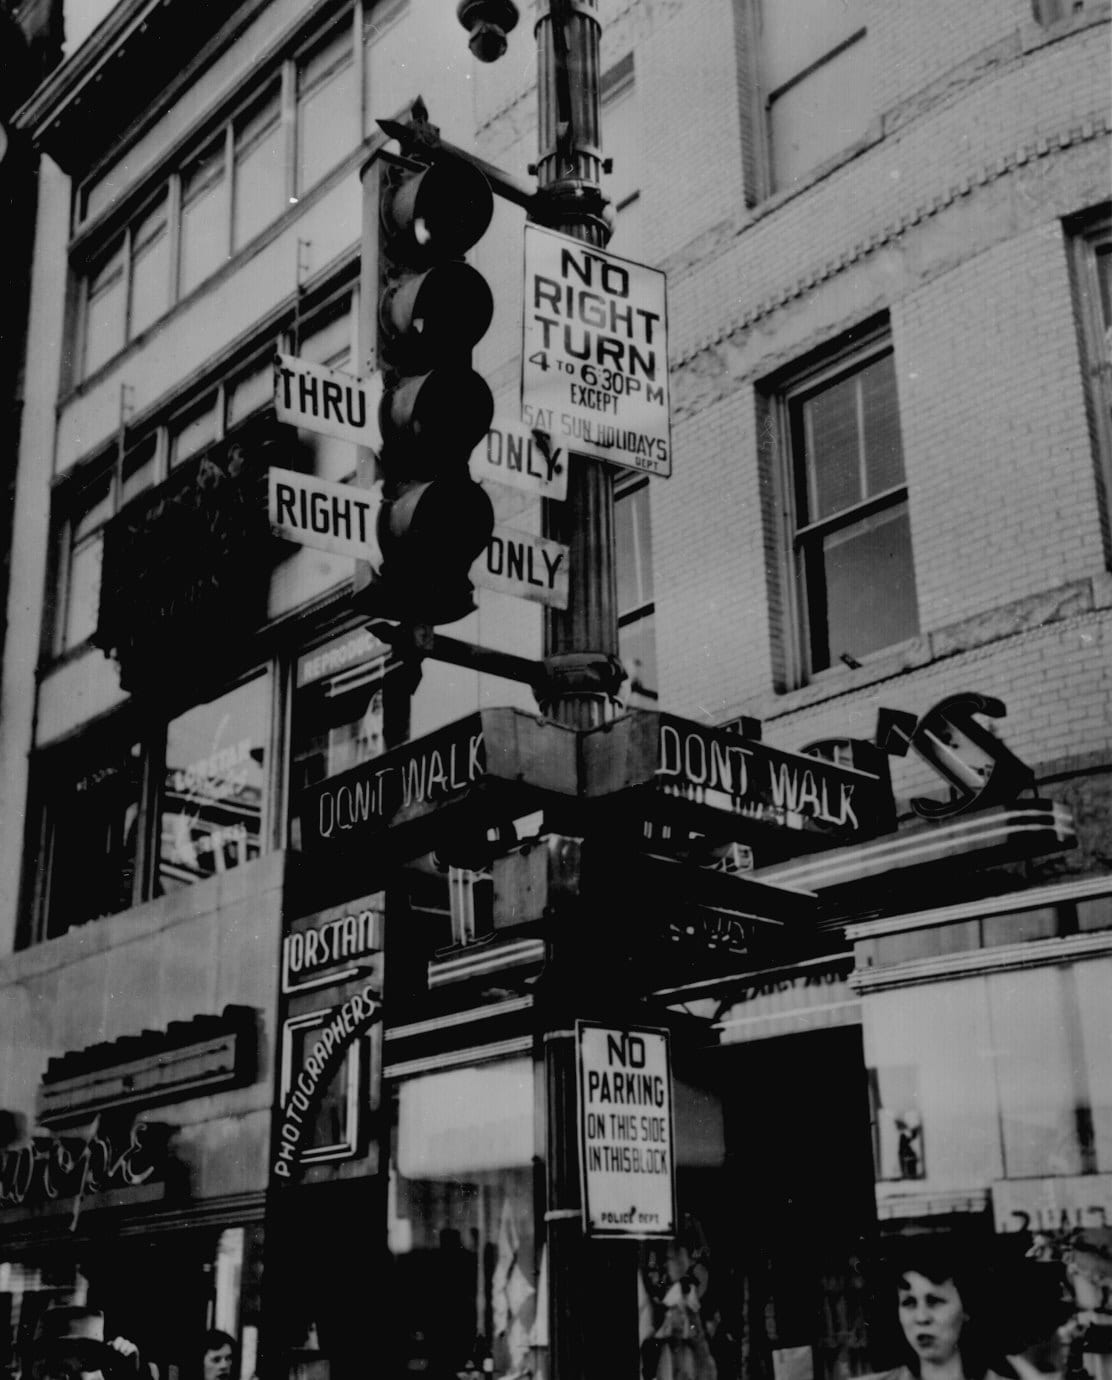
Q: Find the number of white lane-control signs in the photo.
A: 4